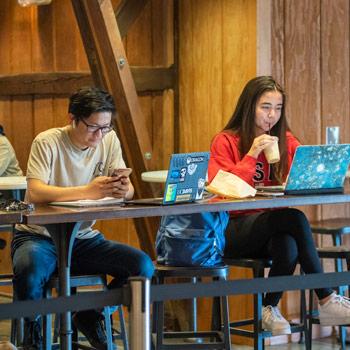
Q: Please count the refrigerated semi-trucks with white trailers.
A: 0